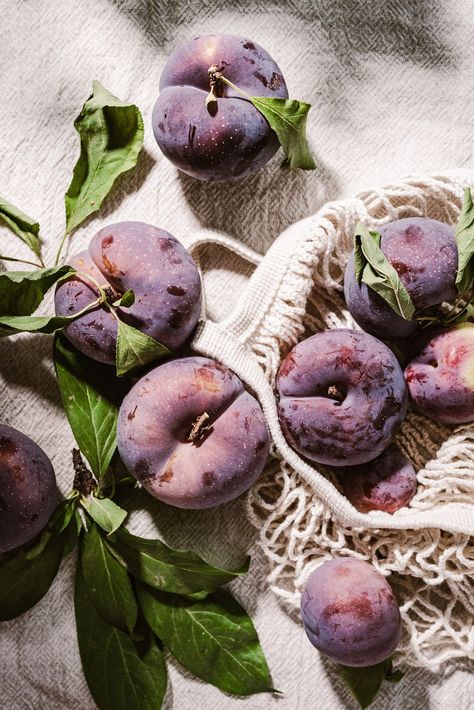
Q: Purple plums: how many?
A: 9